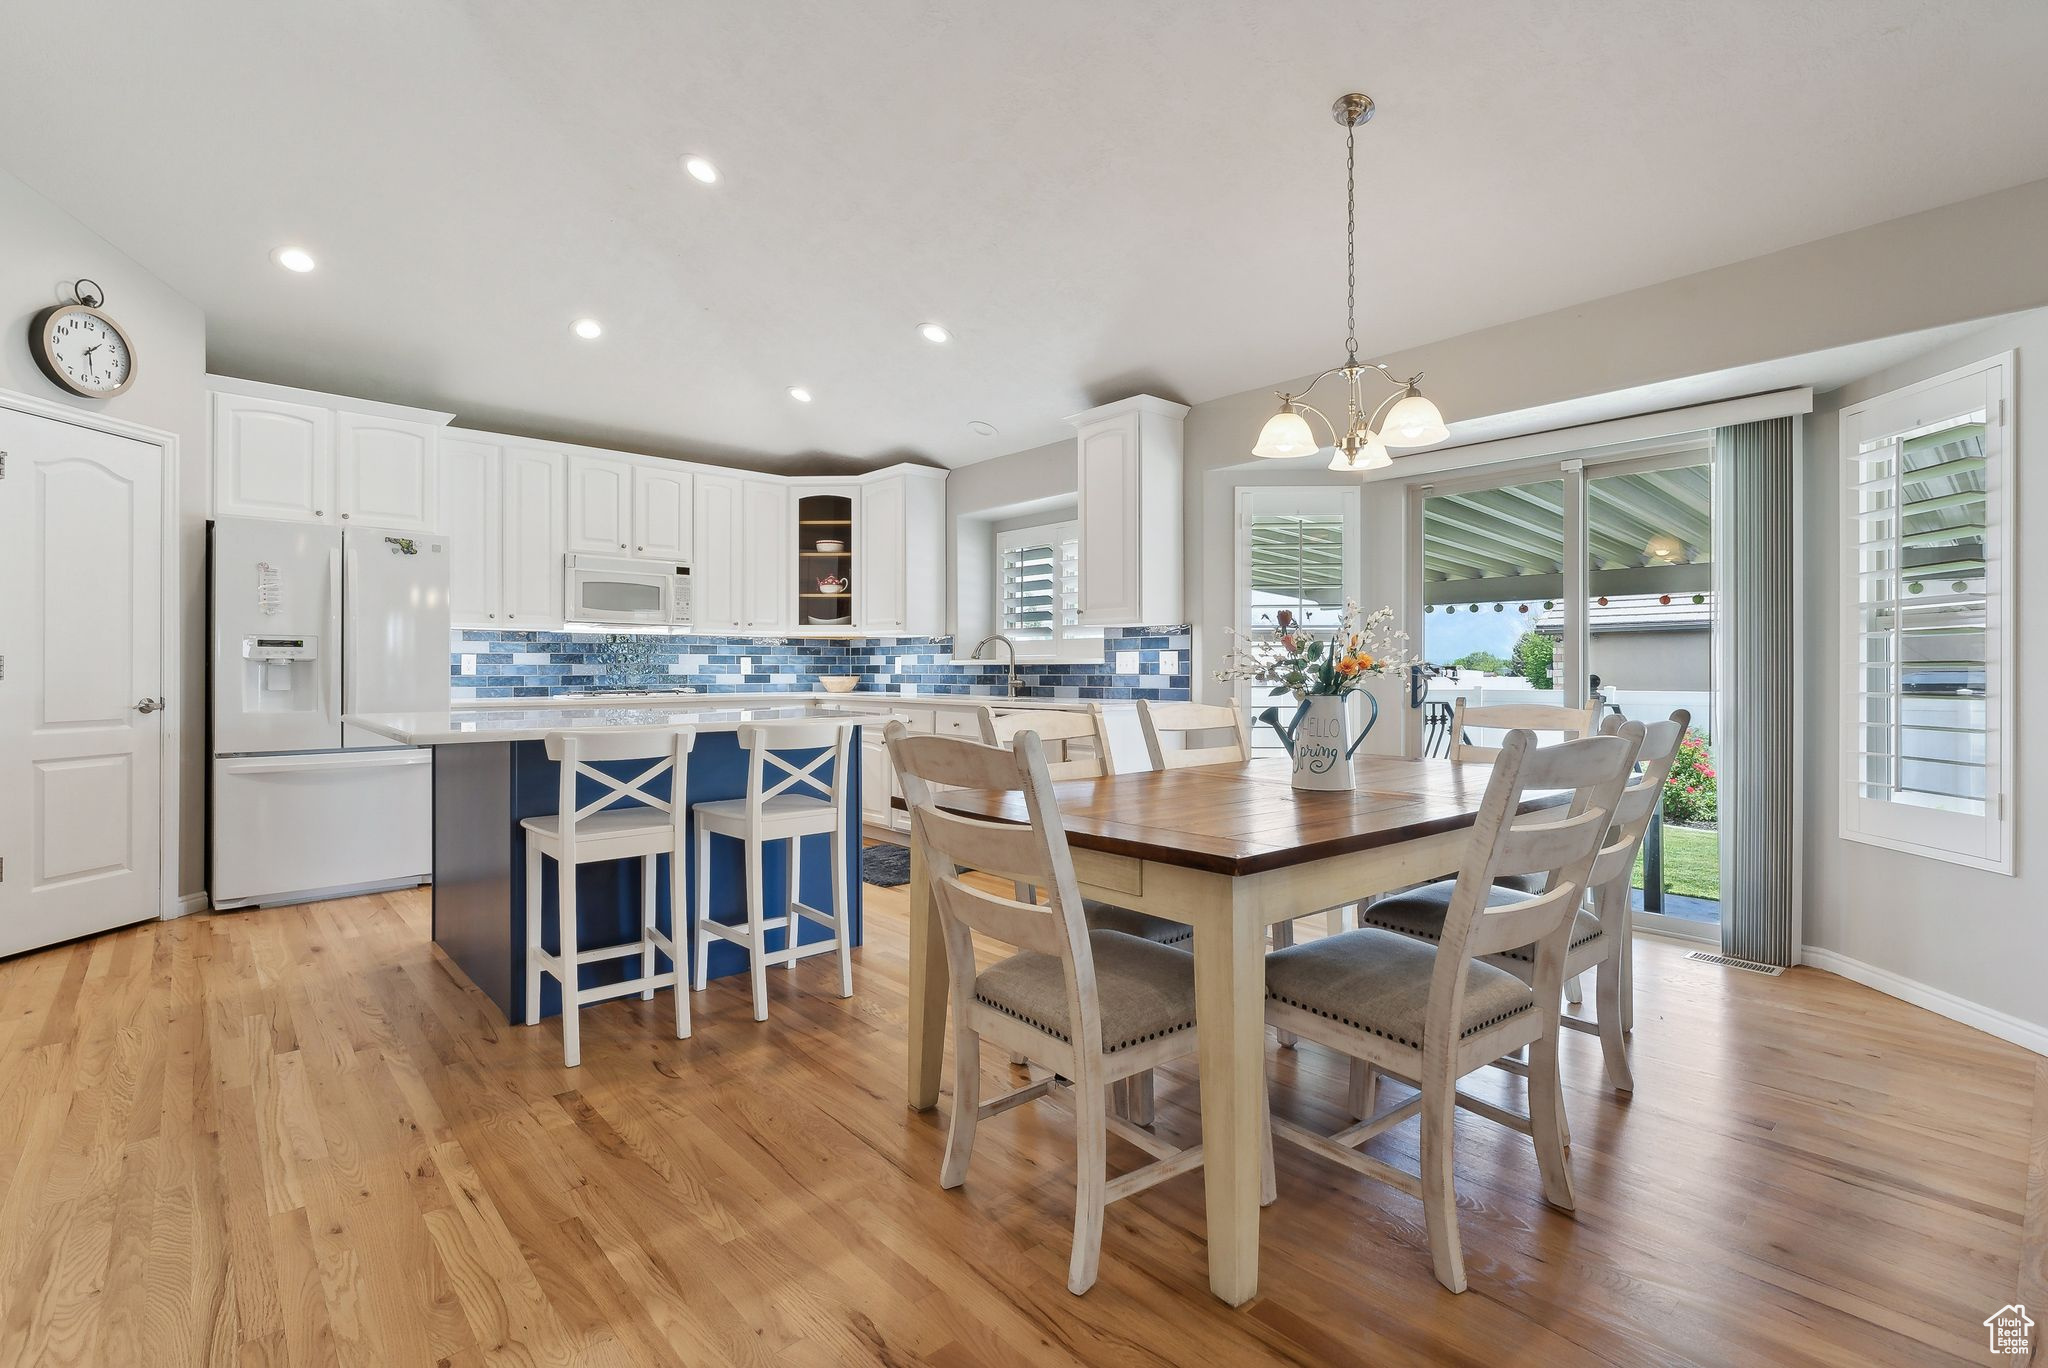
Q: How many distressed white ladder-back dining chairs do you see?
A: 6